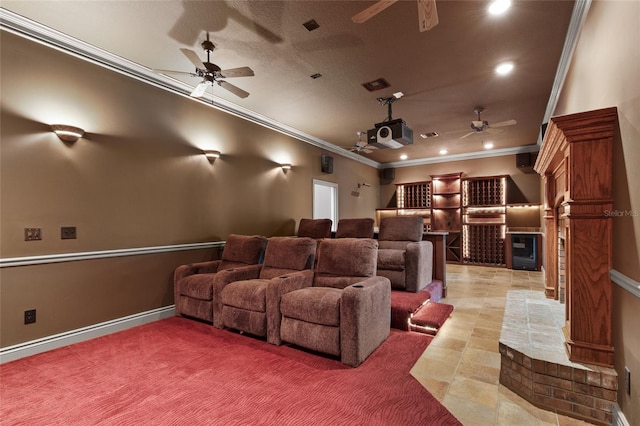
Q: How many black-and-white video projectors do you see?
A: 1